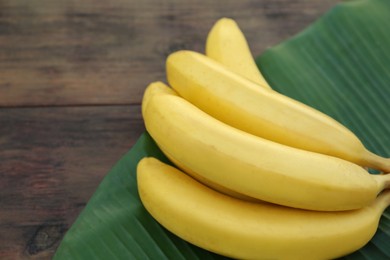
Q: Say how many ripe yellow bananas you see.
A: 5